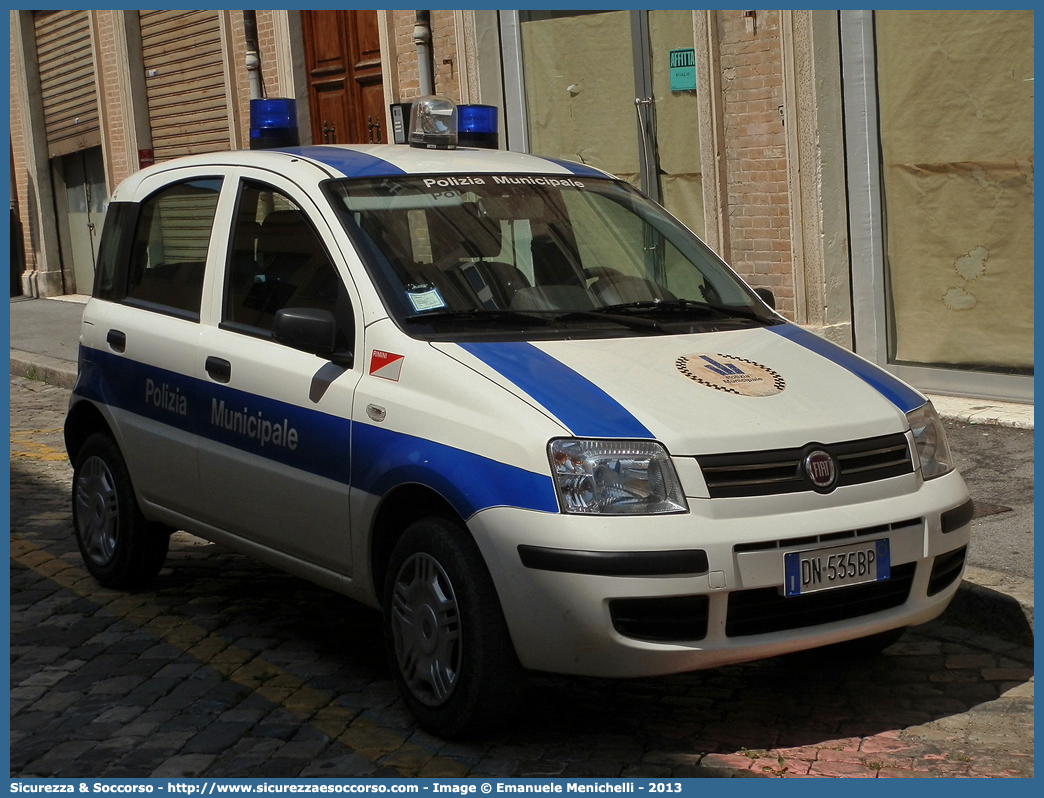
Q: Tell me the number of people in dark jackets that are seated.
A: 0